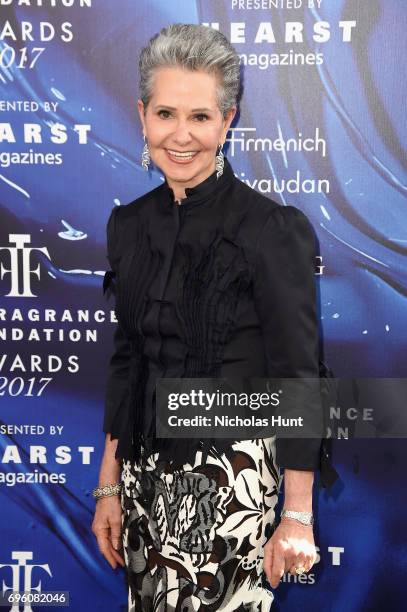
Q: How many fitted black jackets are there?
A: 1